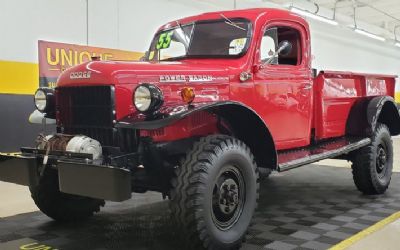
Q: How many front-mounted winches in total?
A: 1